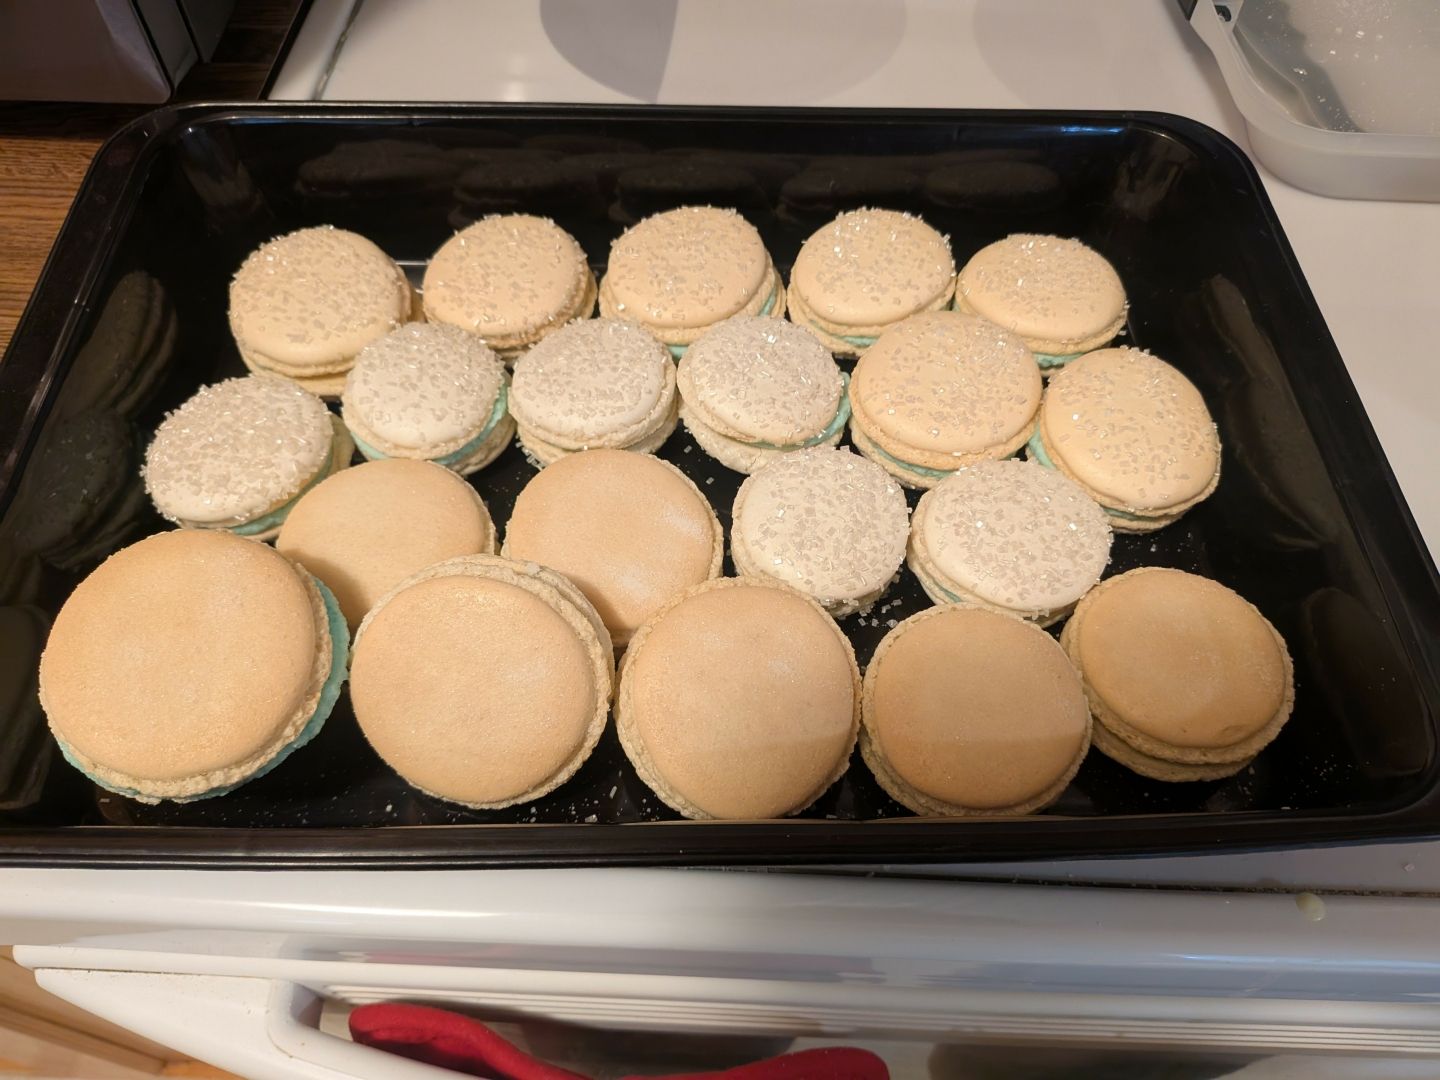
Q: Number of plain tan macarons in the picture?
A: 7